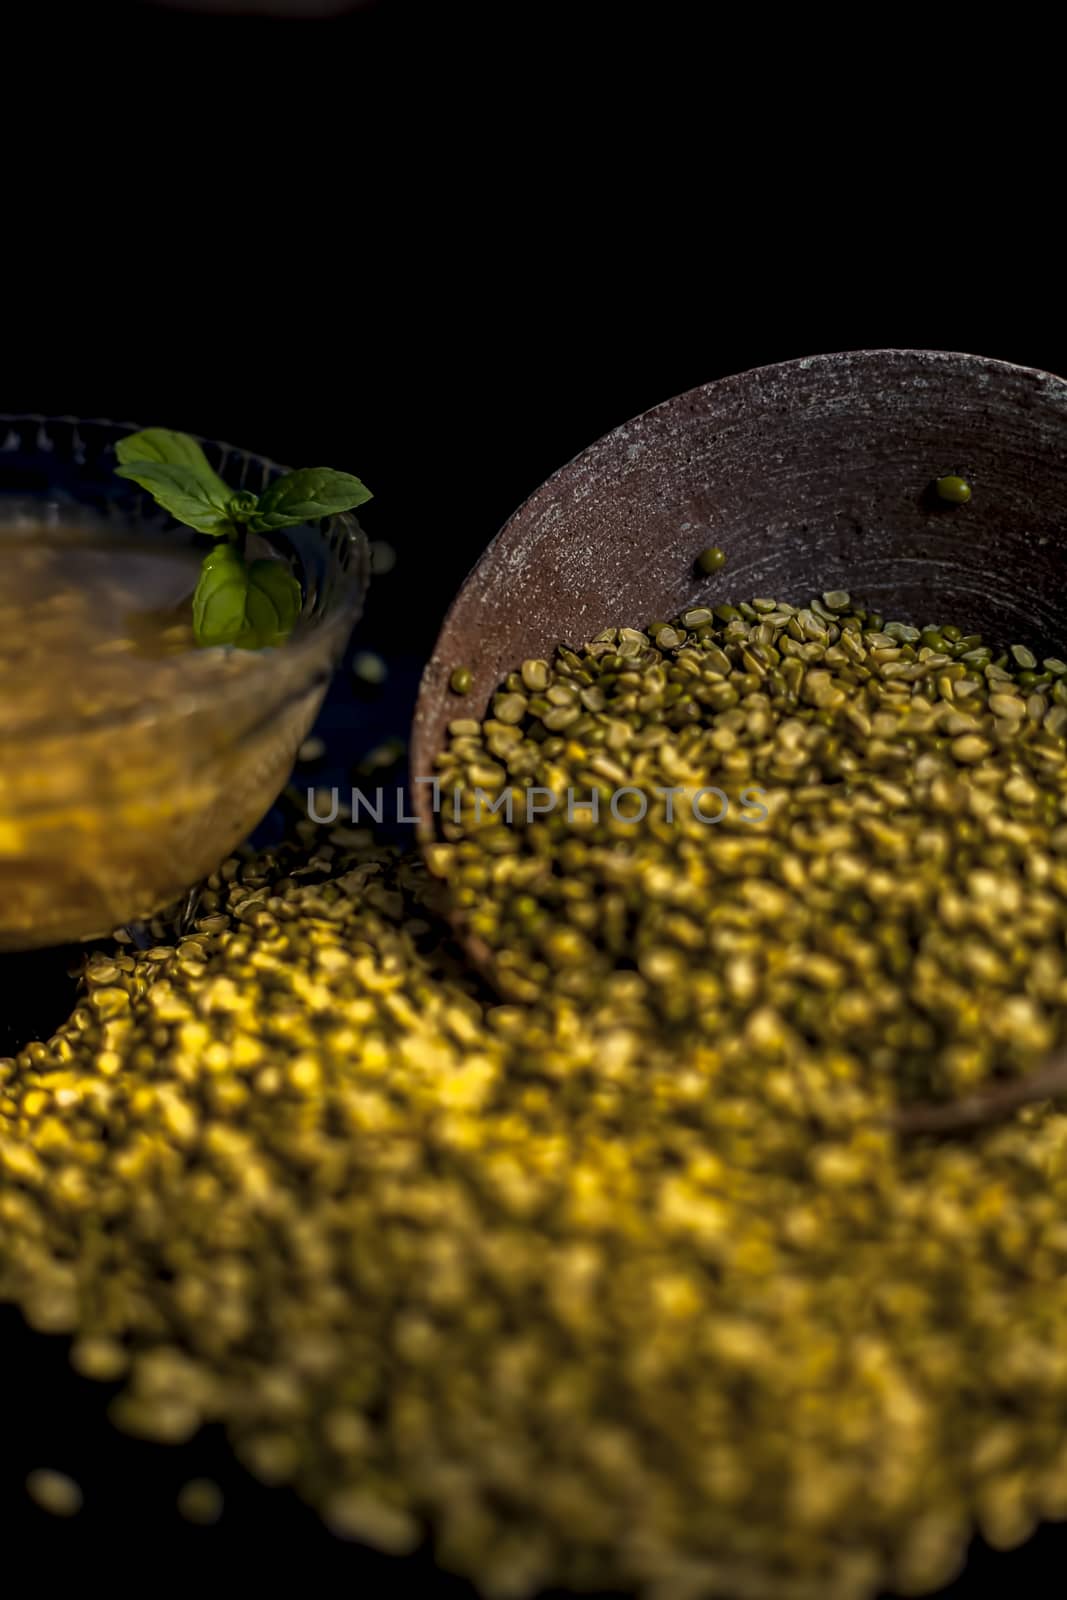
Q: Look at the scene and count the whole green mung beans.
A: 3